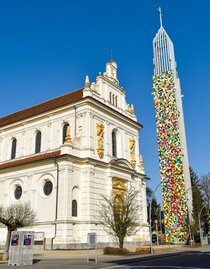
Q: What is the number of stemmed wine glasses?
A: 0